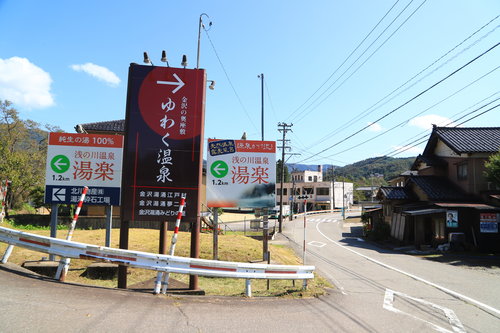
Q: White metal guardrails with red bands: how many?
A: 1